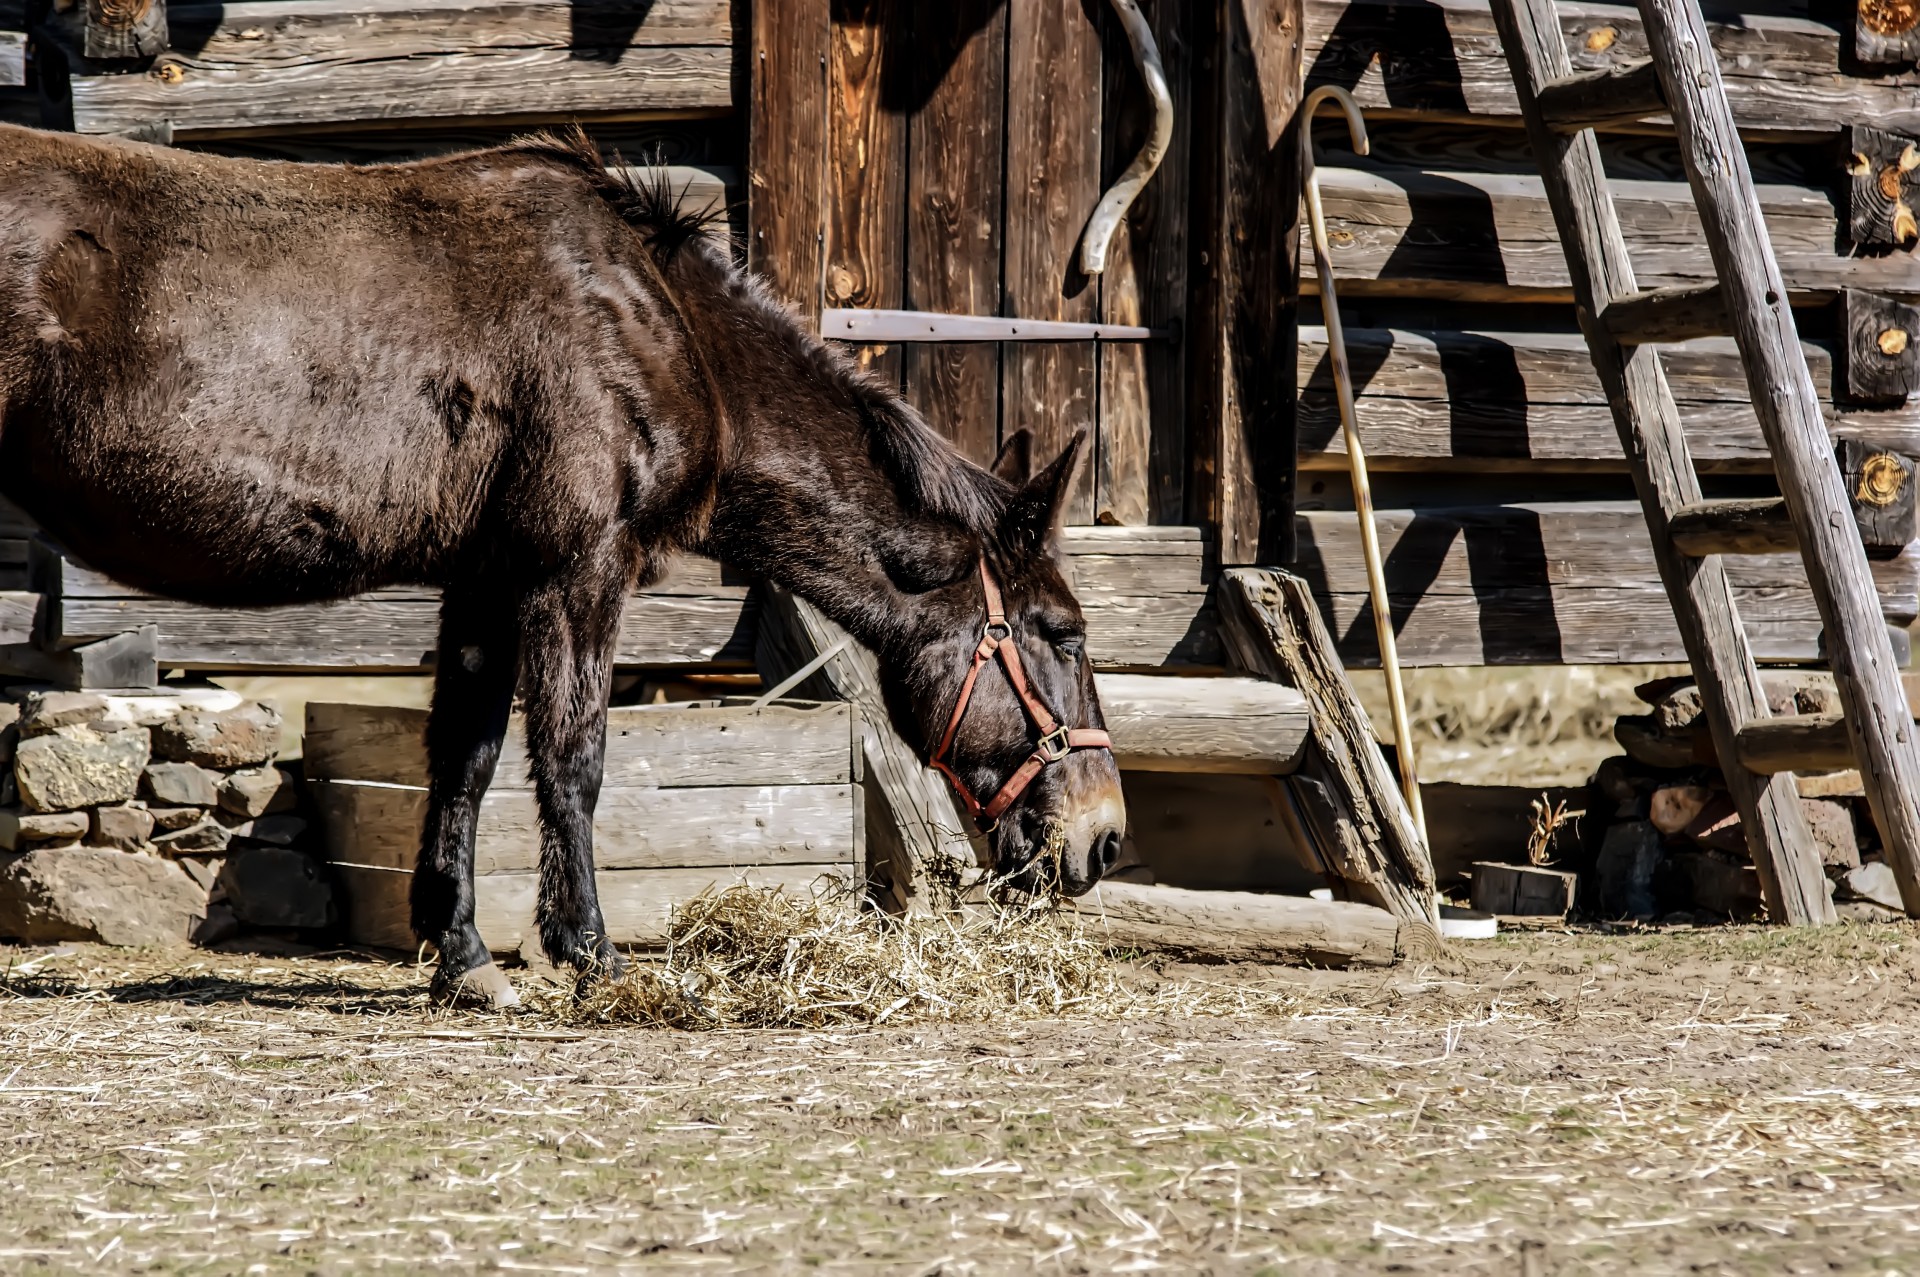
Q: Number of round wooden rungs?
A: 4